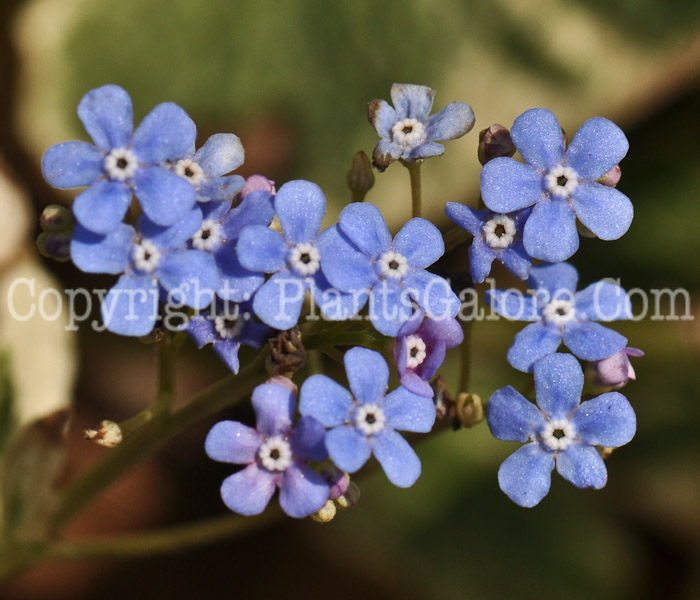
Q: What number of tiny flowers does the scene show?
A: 15